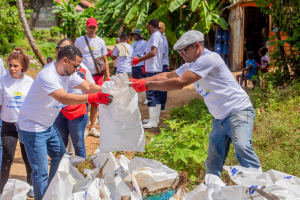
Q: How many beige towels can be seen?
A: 1